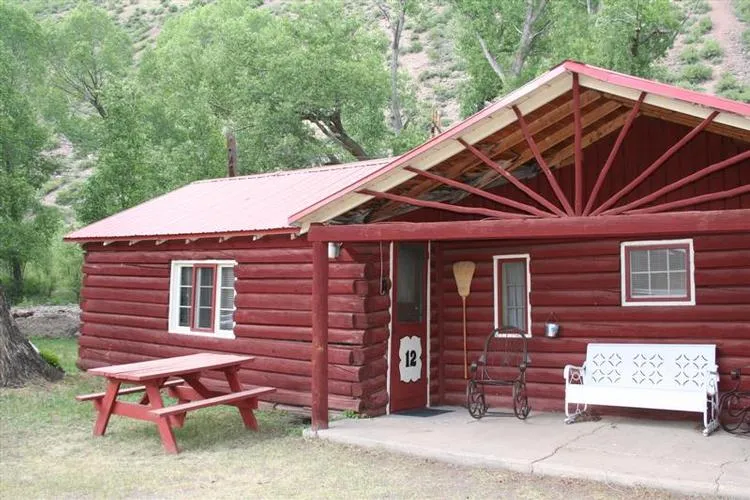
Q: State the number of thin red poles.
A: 9